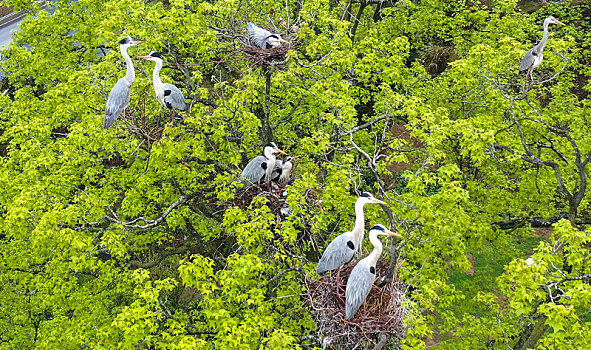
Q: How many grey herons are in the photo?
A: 8